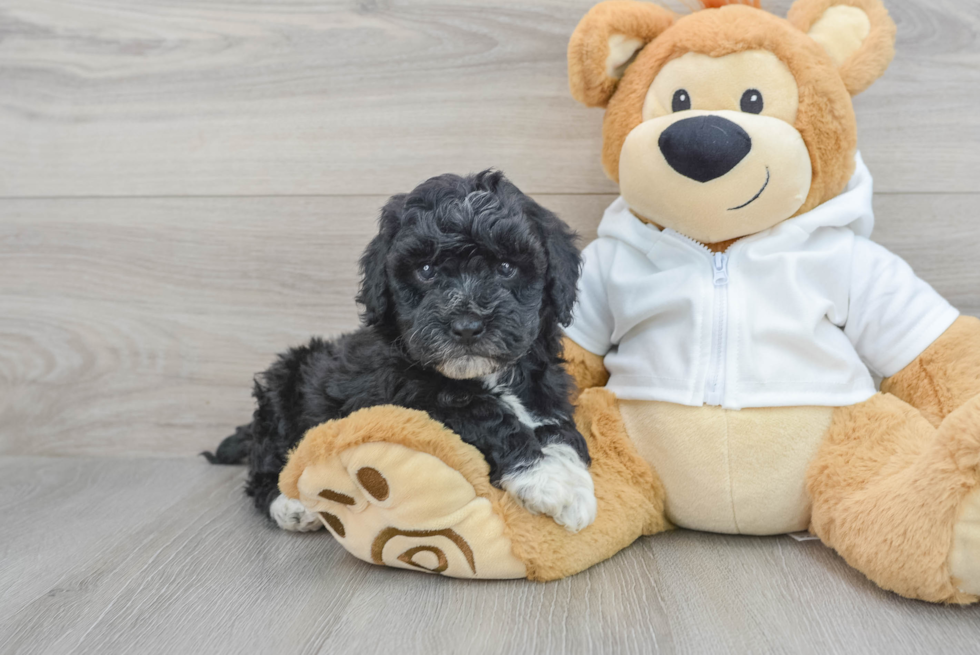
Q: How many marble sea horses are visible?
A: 0